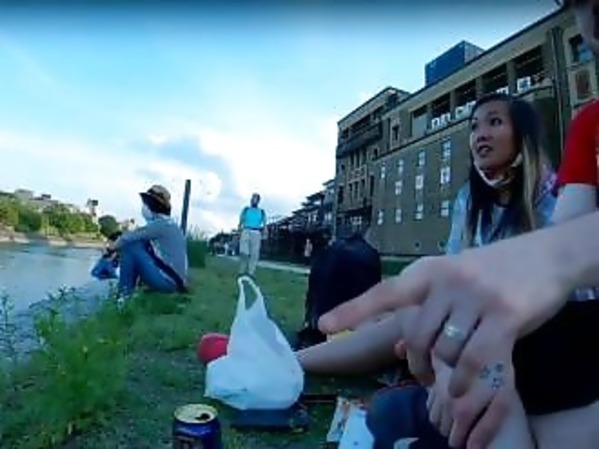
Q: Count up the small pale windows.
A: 11